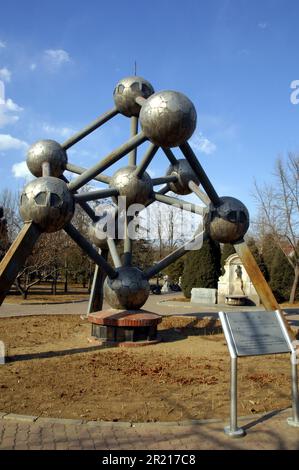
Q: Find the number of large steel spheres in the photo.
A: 9